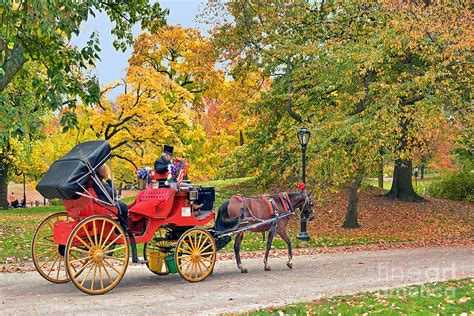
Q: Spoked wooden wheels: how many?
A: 4